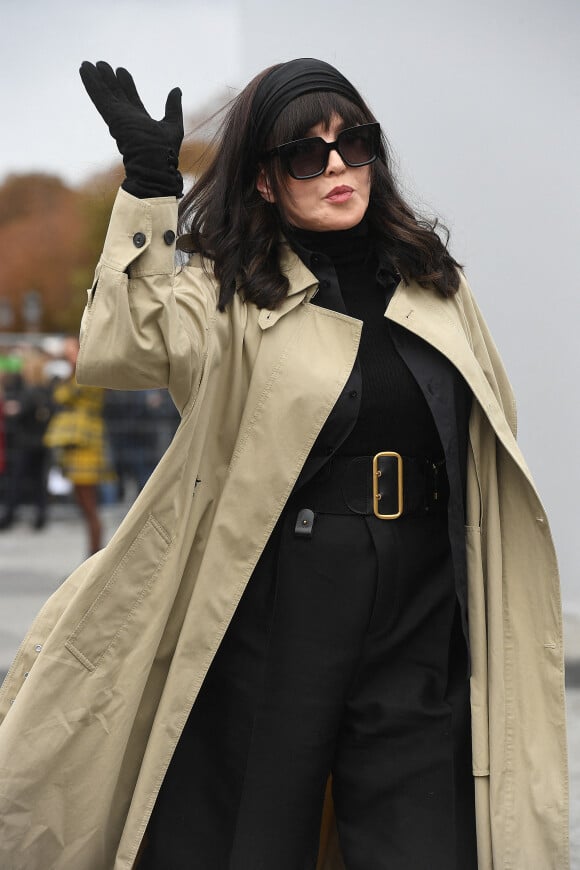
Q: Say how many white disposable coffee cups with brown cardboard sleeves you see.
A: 0